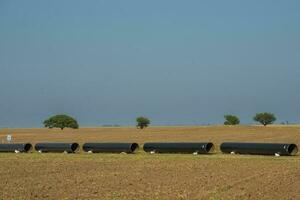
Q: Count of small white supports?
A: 9